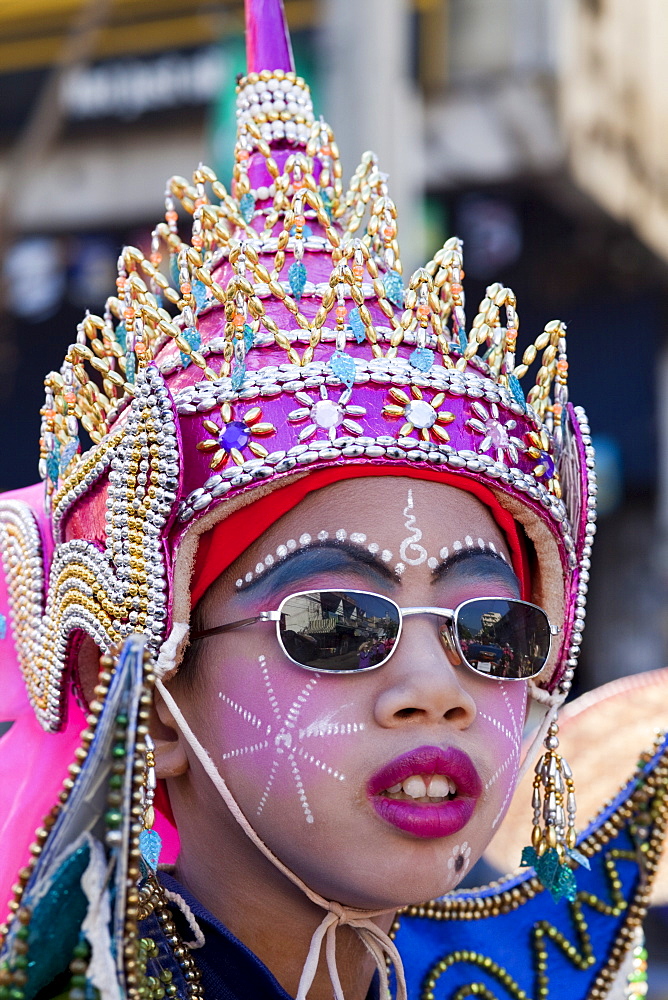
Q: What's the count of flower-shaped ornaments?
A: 5